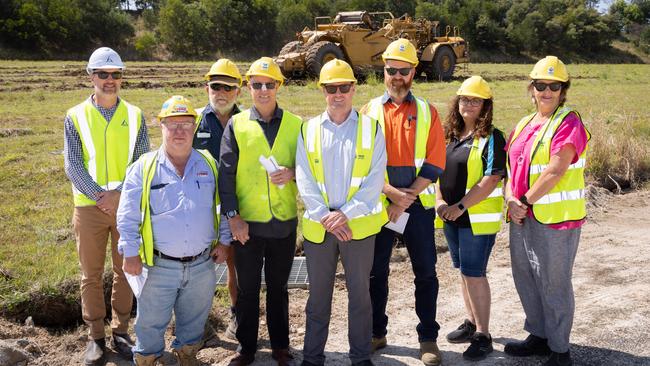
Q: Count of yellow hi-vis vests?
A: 8